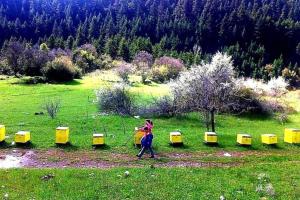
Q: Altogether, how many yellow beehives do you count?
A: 10